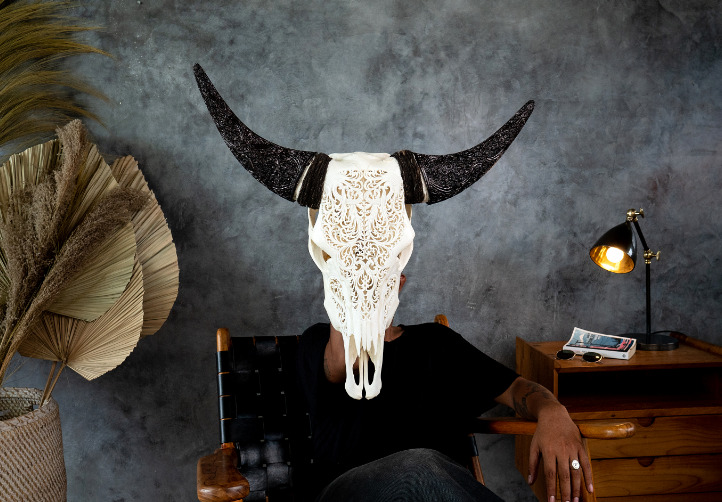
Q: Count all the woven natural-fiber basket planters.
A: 1